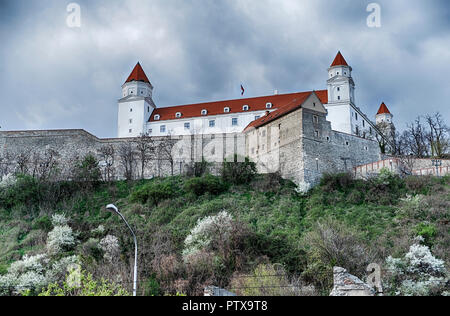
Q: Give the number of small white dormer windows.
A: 6